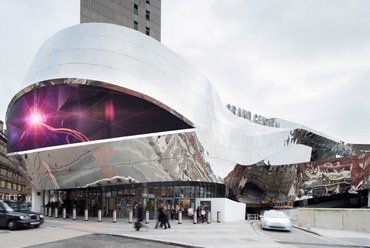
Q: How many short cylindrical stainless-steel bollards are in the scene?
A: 14